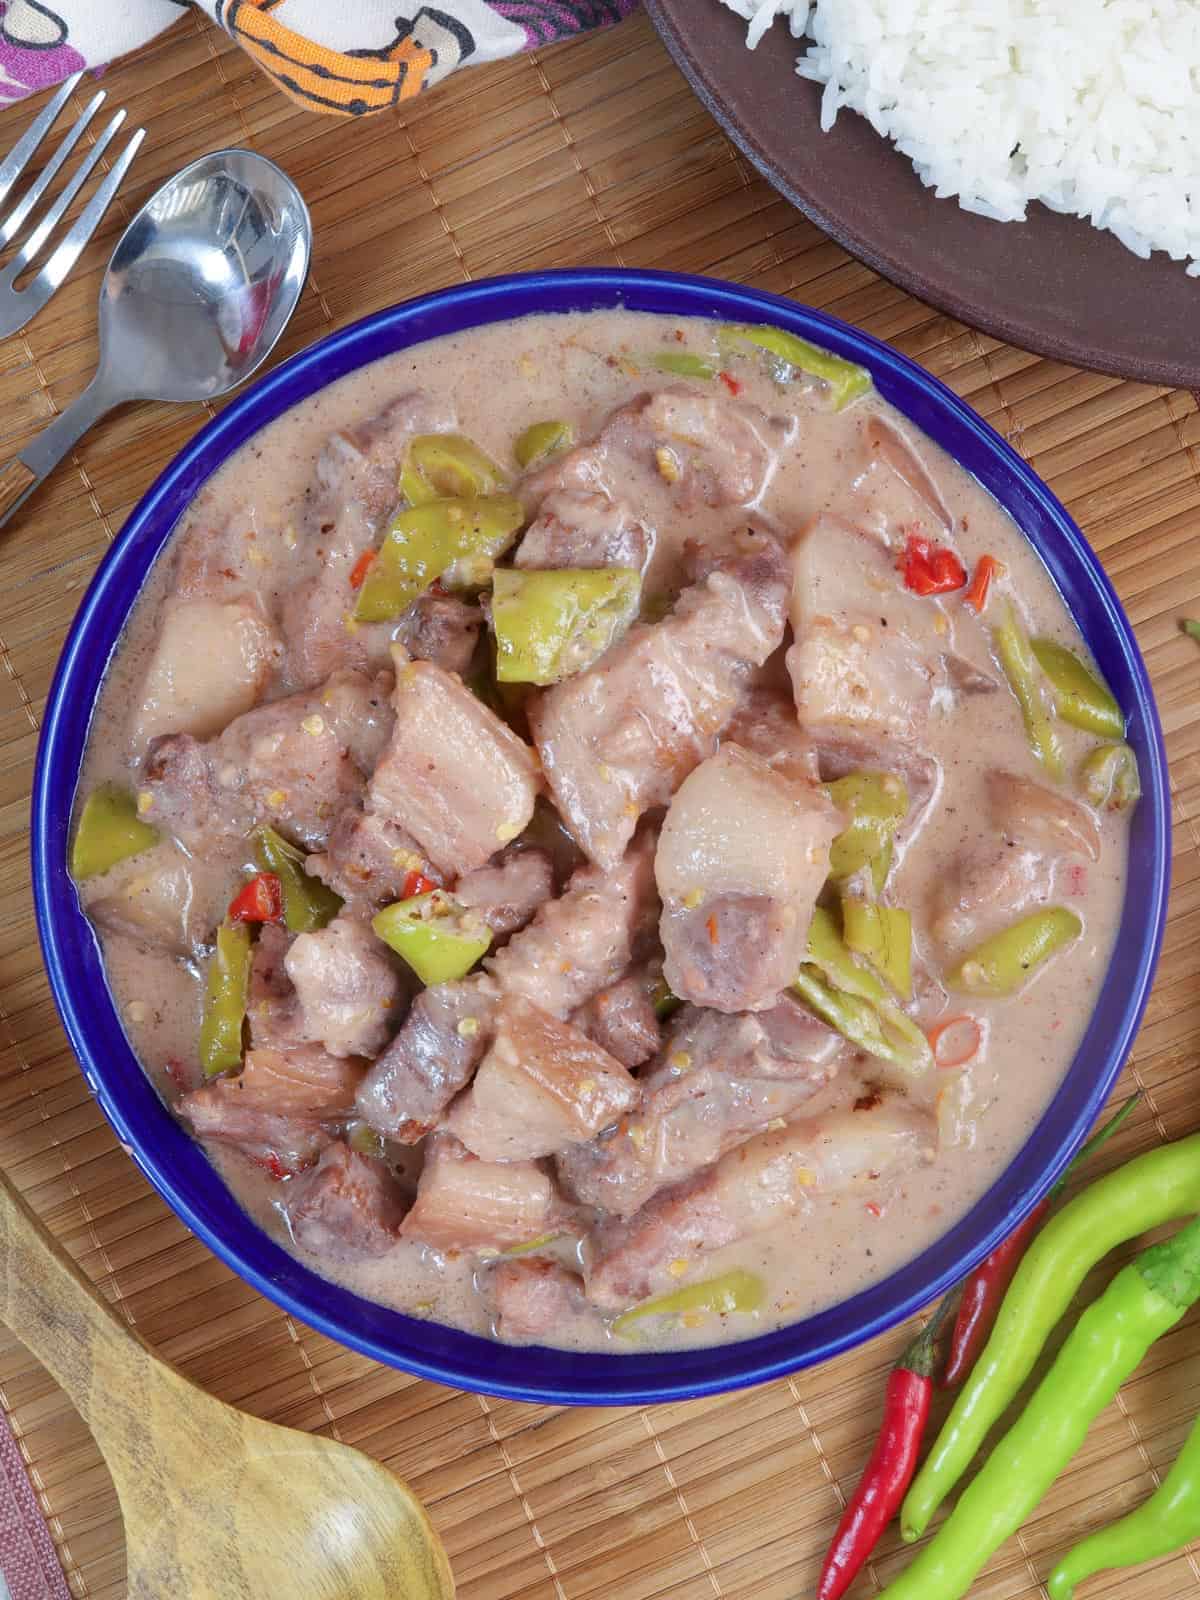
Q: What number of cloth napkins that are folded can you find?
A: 1